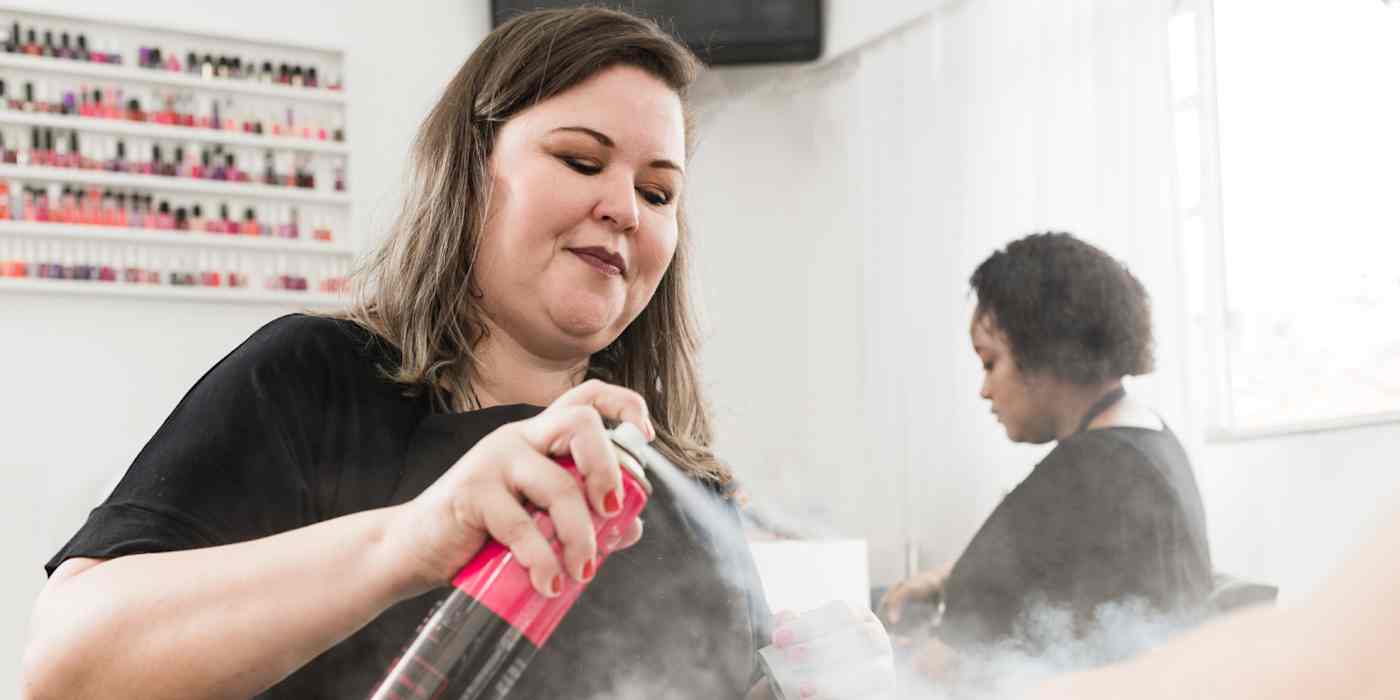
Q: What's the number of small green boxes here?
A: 0